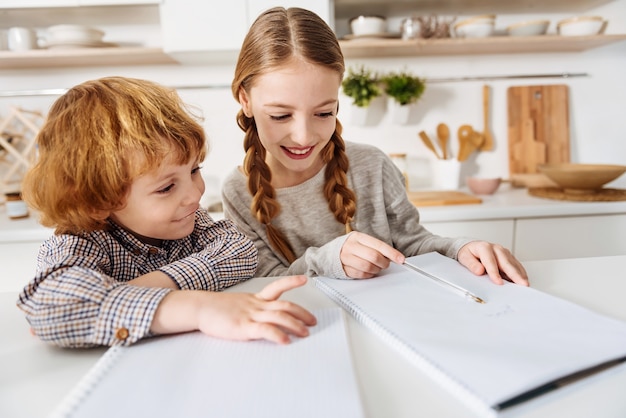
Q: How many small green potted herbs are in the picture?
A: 2